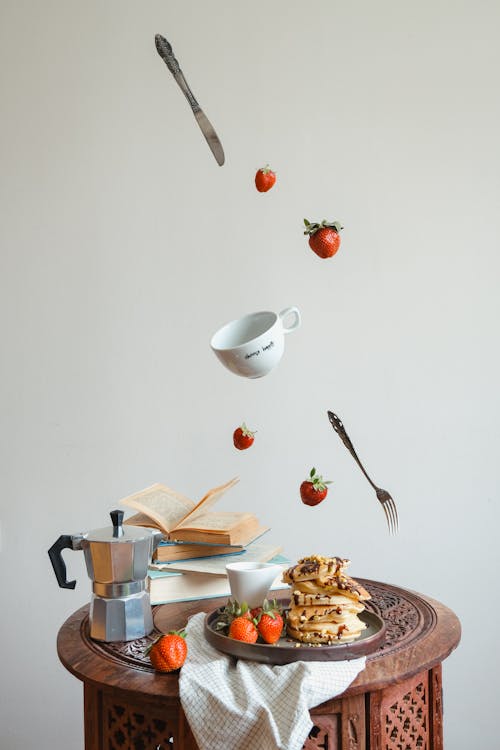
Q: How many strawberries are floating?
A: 4